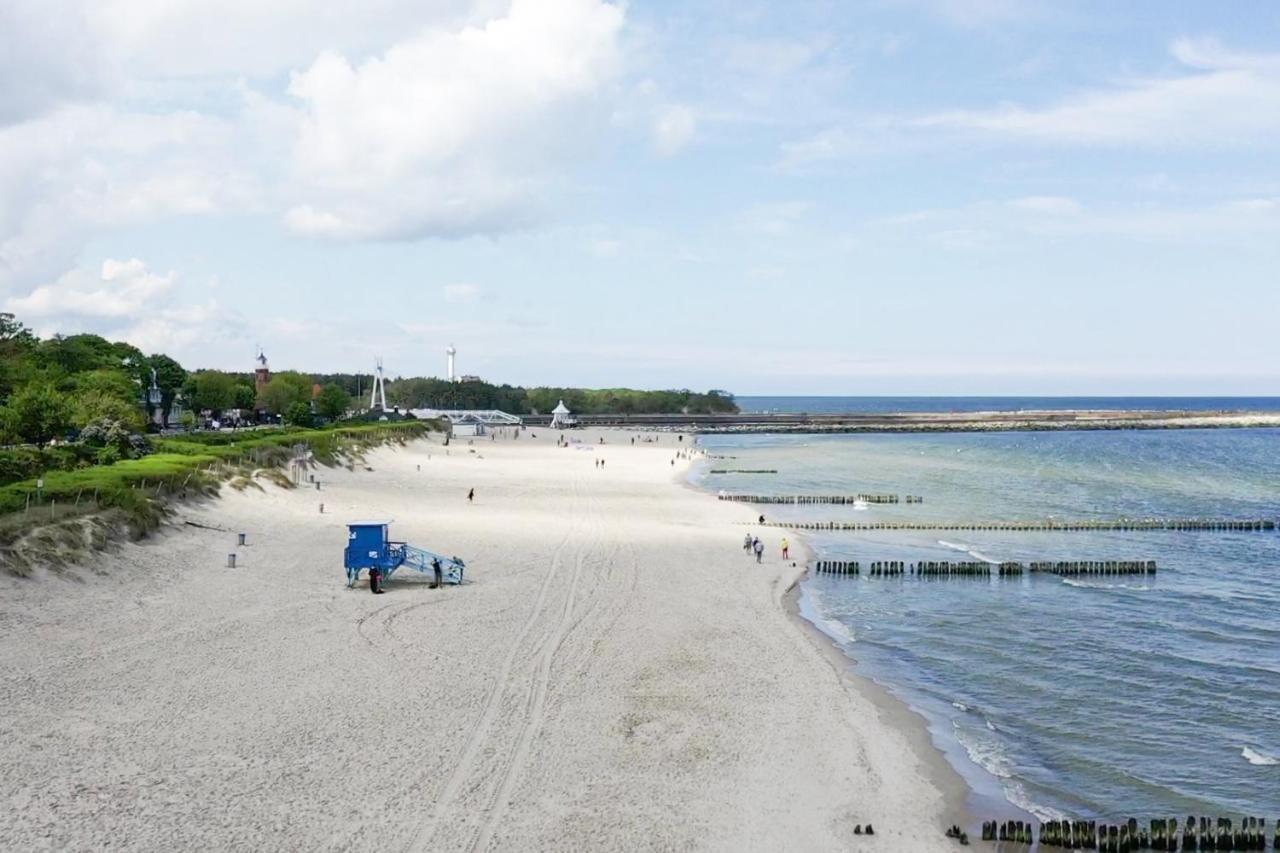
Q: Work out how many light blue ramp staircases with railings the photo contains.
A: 1